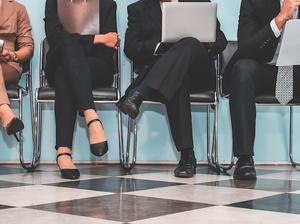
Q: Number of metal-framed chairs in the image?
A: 4